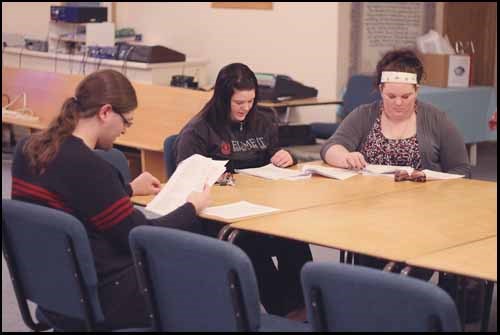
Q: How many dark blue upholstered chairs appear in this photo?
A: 6